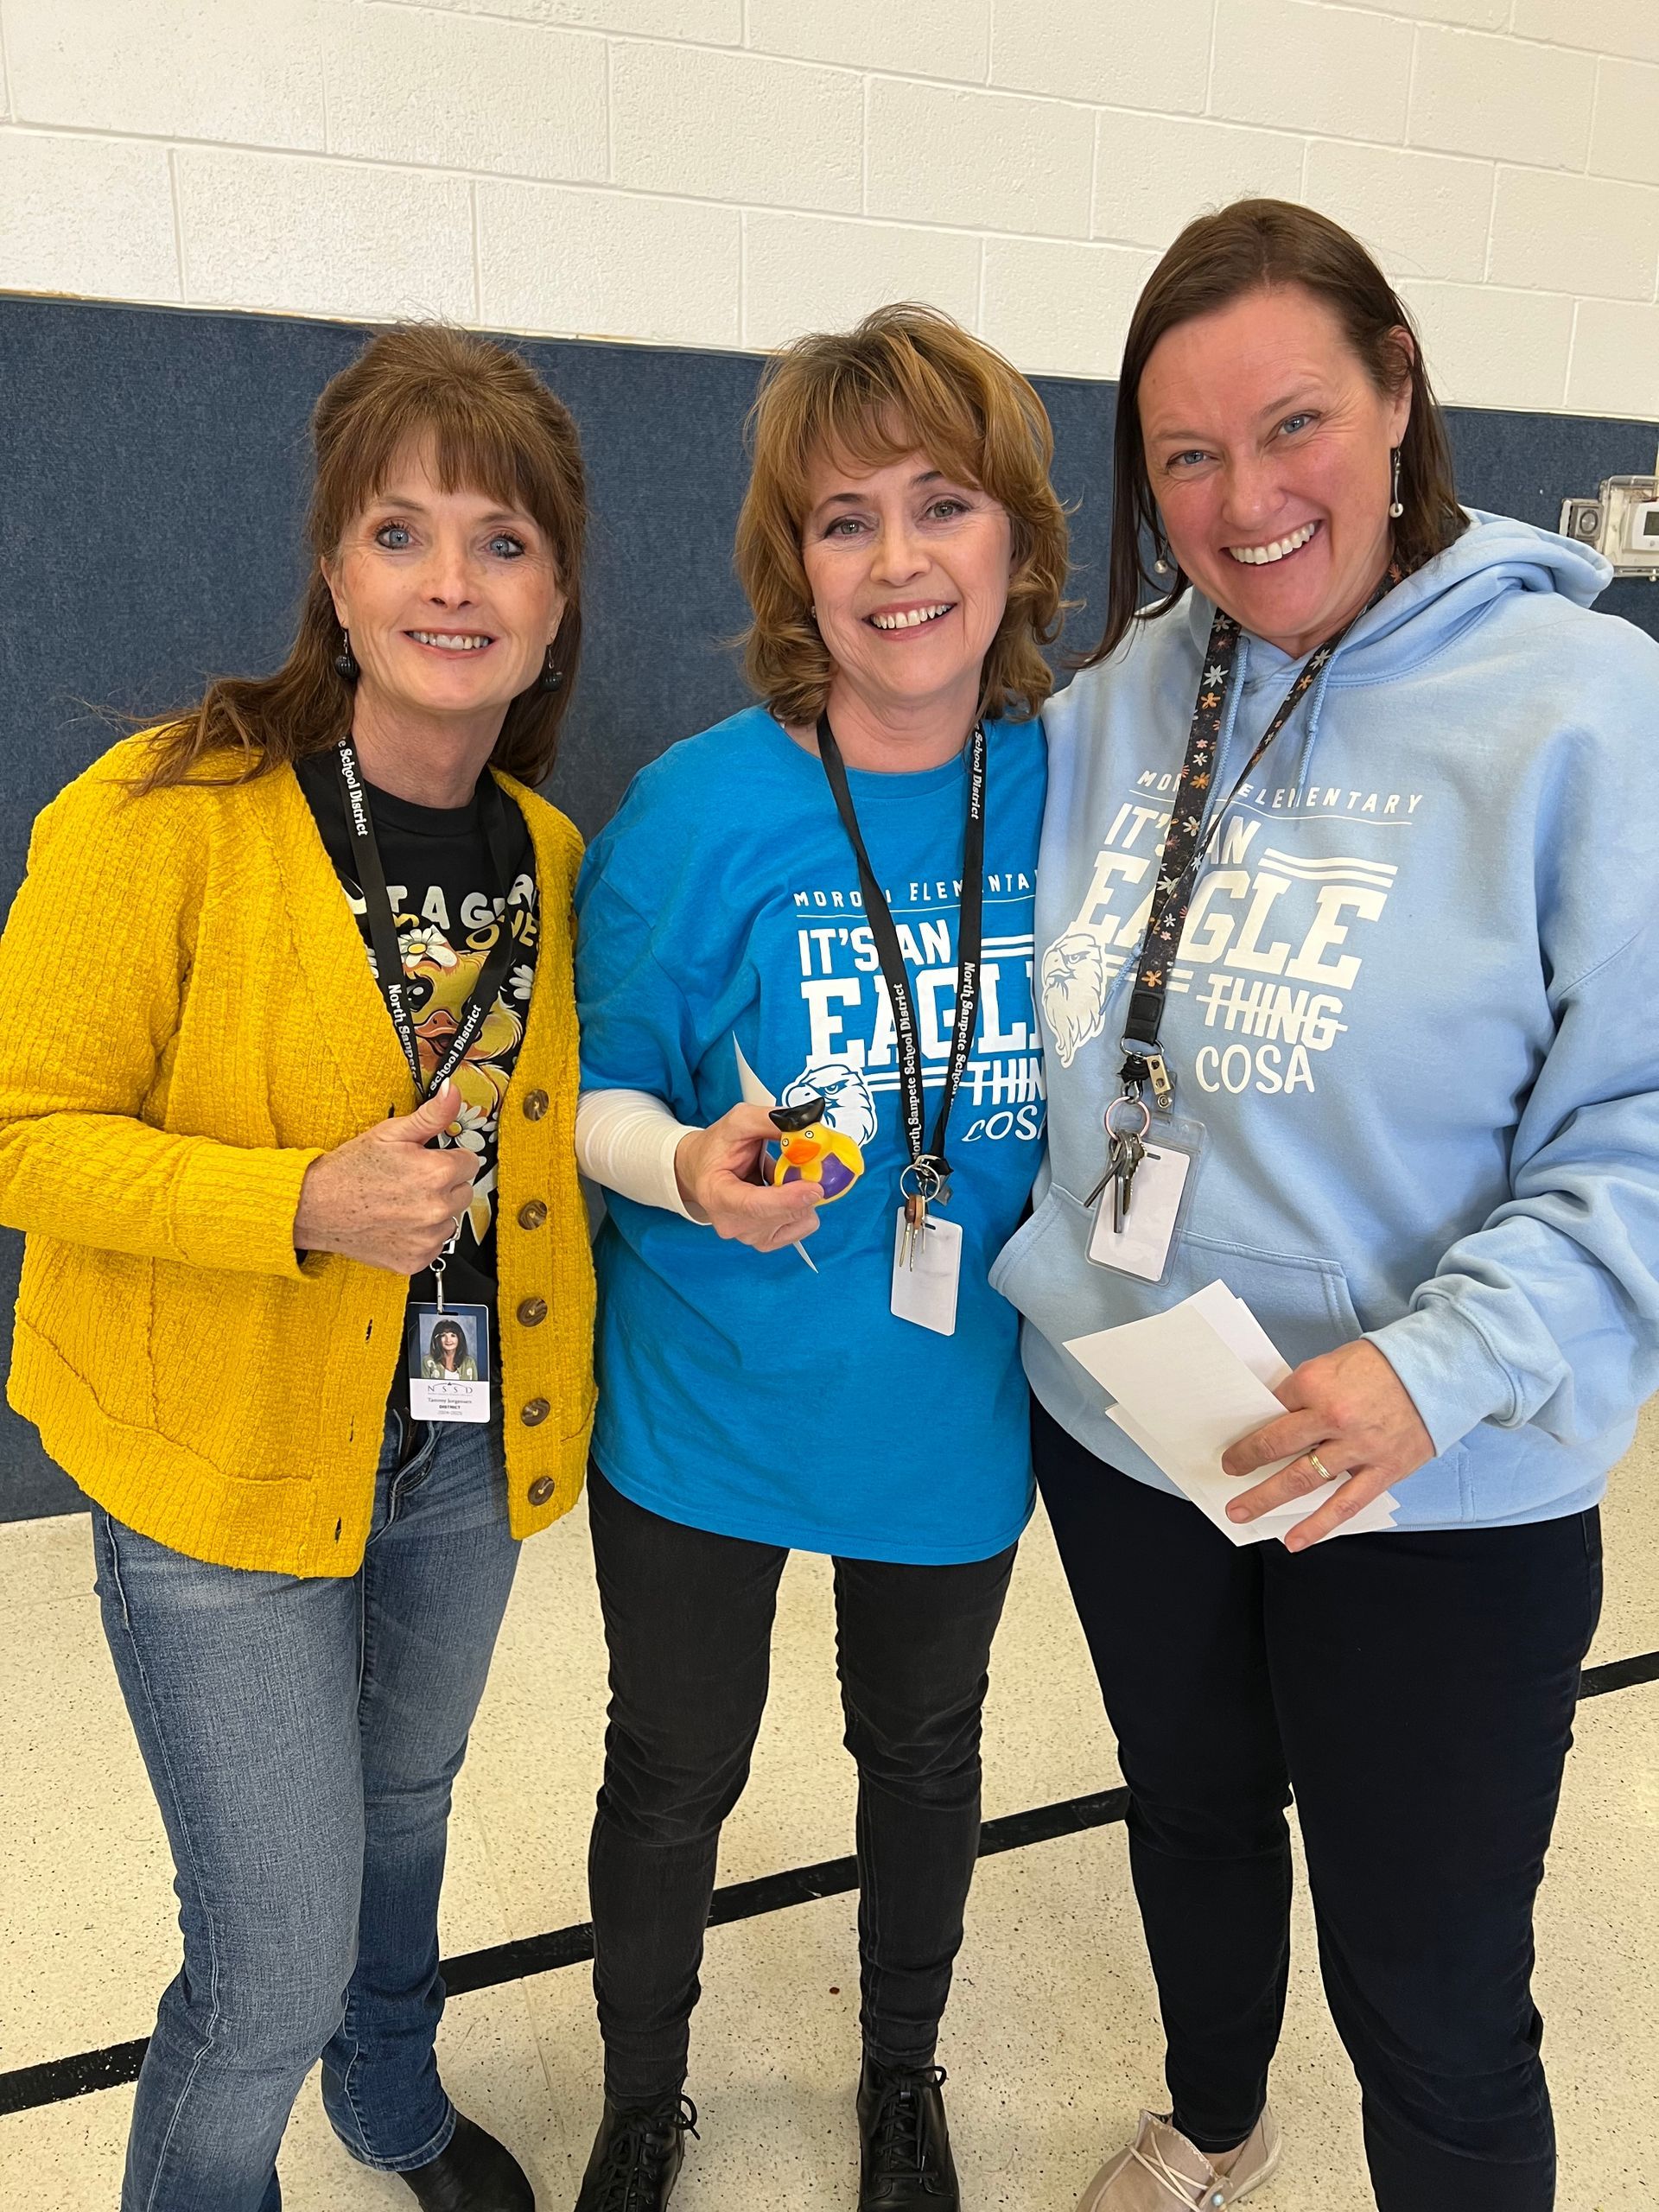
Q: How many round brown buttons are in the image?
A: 5